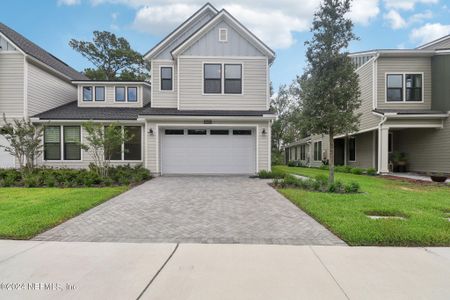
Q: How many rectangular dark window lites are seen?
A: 4